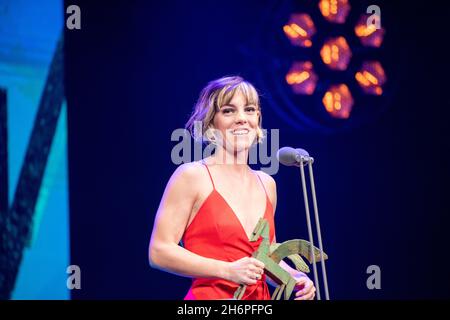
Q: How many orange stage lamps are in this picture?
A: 7